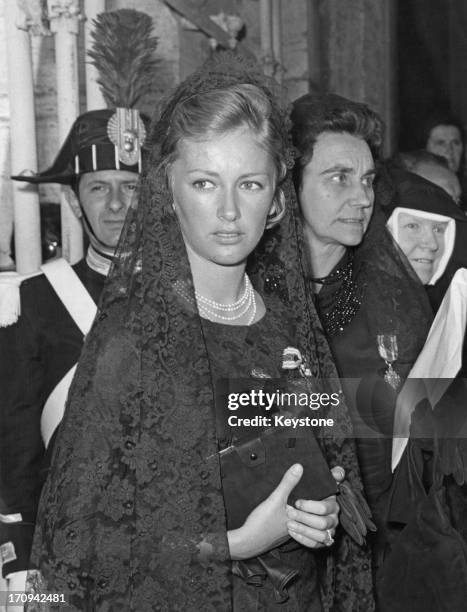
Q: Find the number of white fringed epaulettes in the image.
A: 1